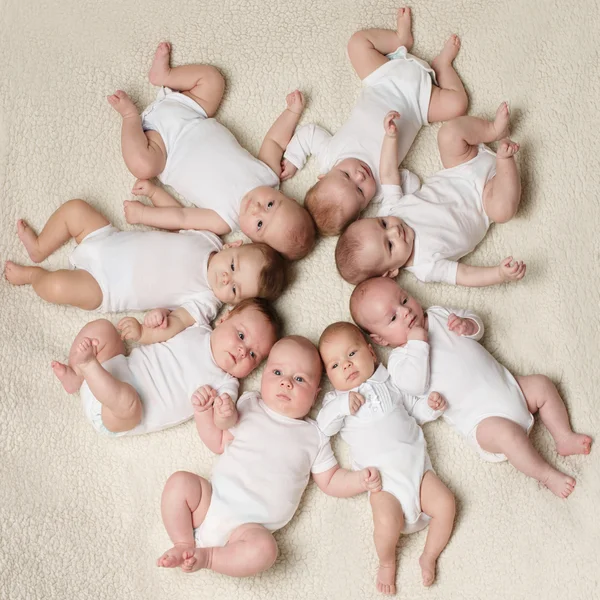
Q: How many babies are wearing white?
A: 8